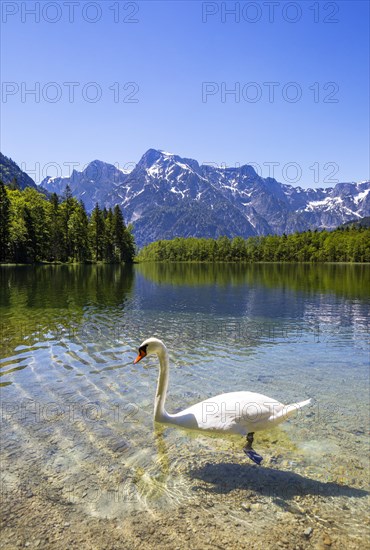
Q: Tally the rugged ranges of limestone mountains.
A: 1